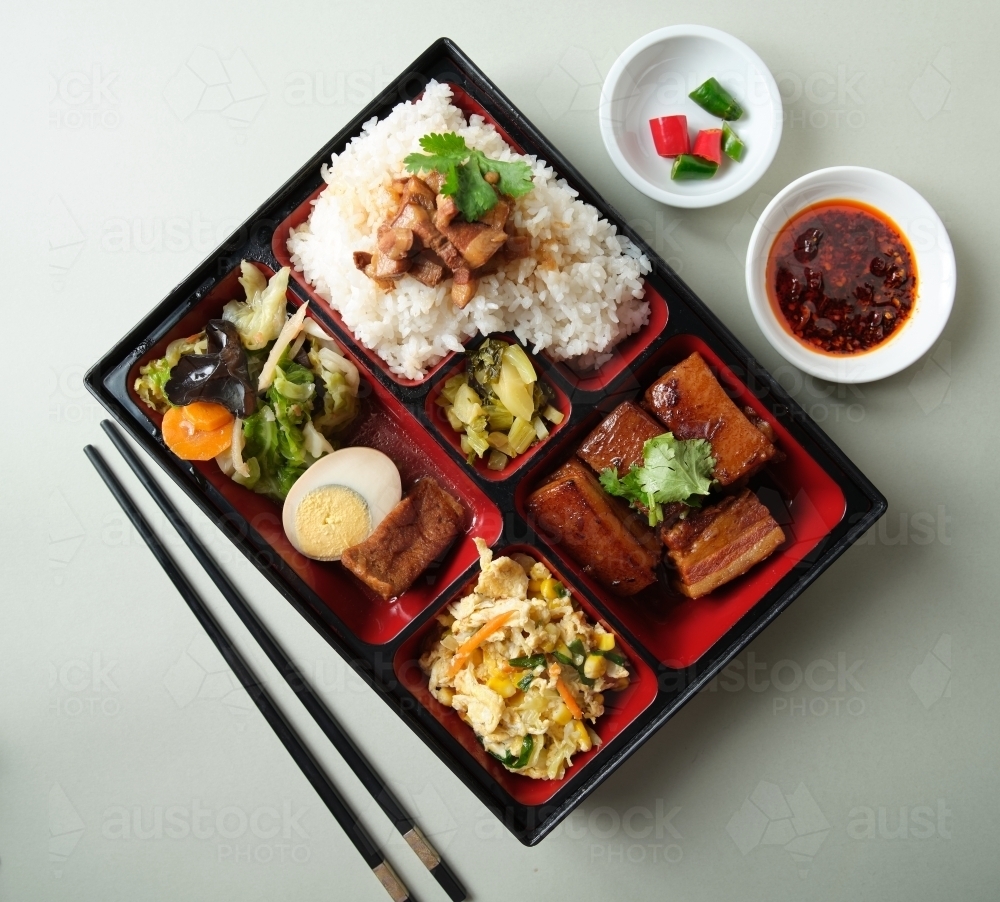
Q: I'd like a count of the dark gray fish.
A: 0